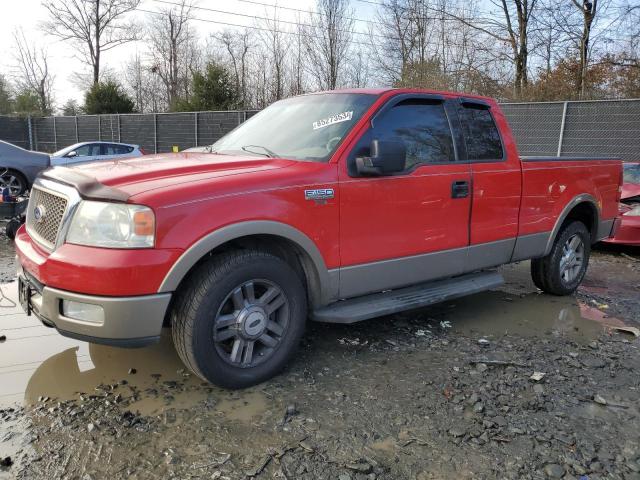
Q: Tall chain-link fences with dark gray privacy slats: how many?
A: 1